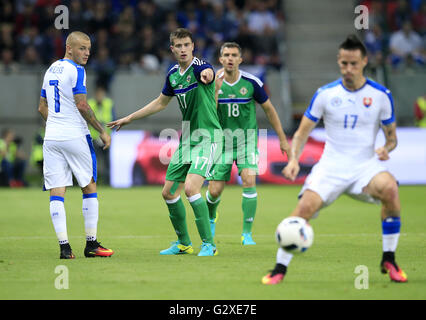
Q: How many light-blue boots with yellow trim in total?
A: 4